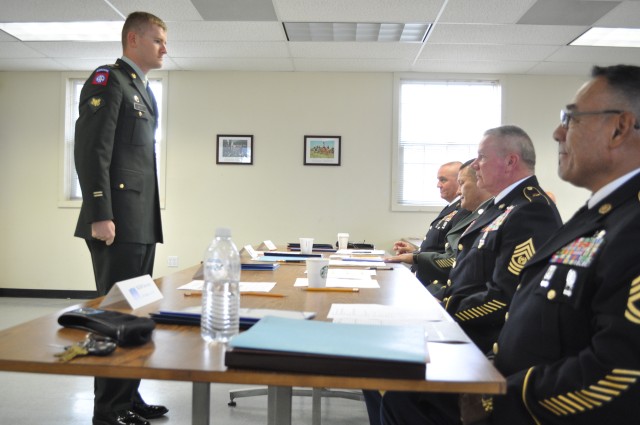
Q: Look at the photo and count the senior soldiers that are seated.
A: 4